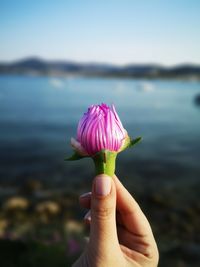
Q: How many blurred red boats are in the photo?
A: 0